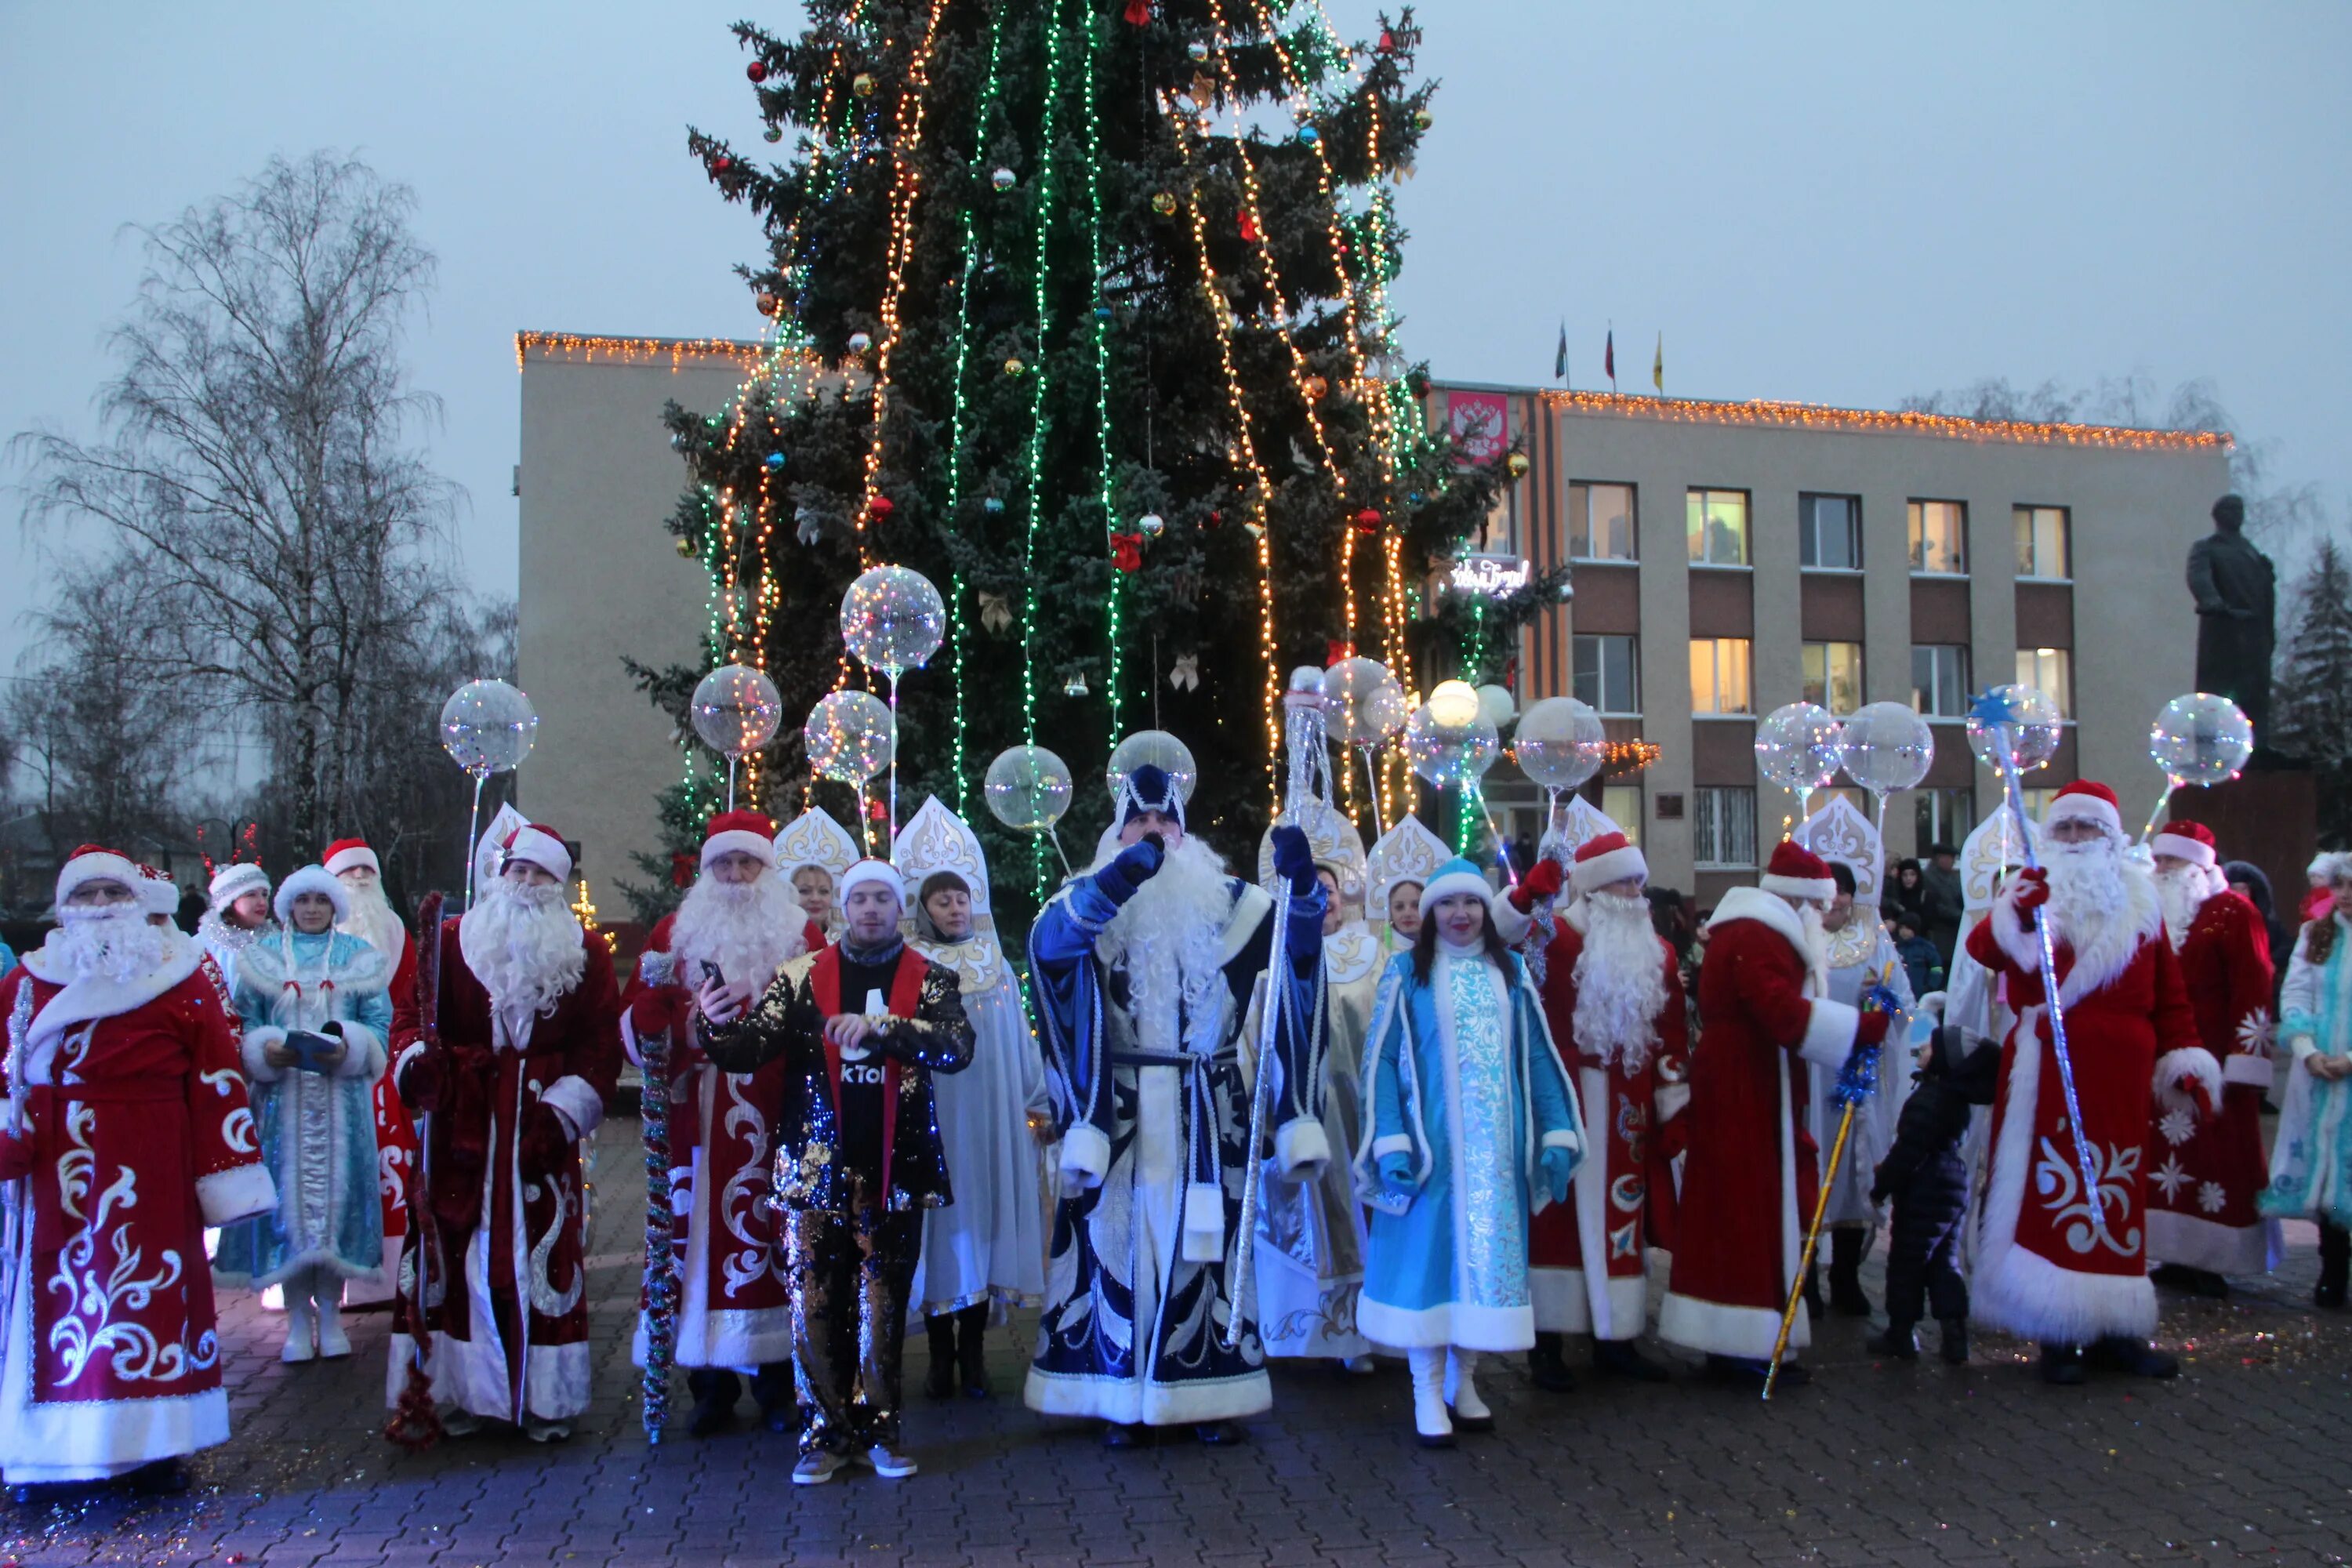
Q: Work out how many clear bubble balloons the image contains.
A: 13